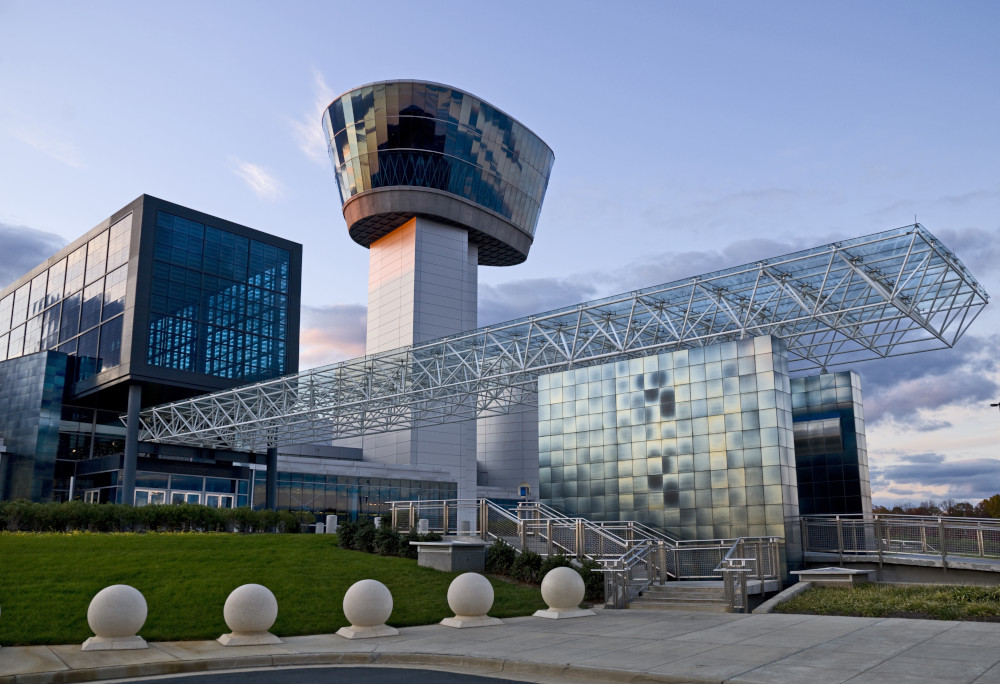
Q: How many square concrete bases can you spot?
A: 5